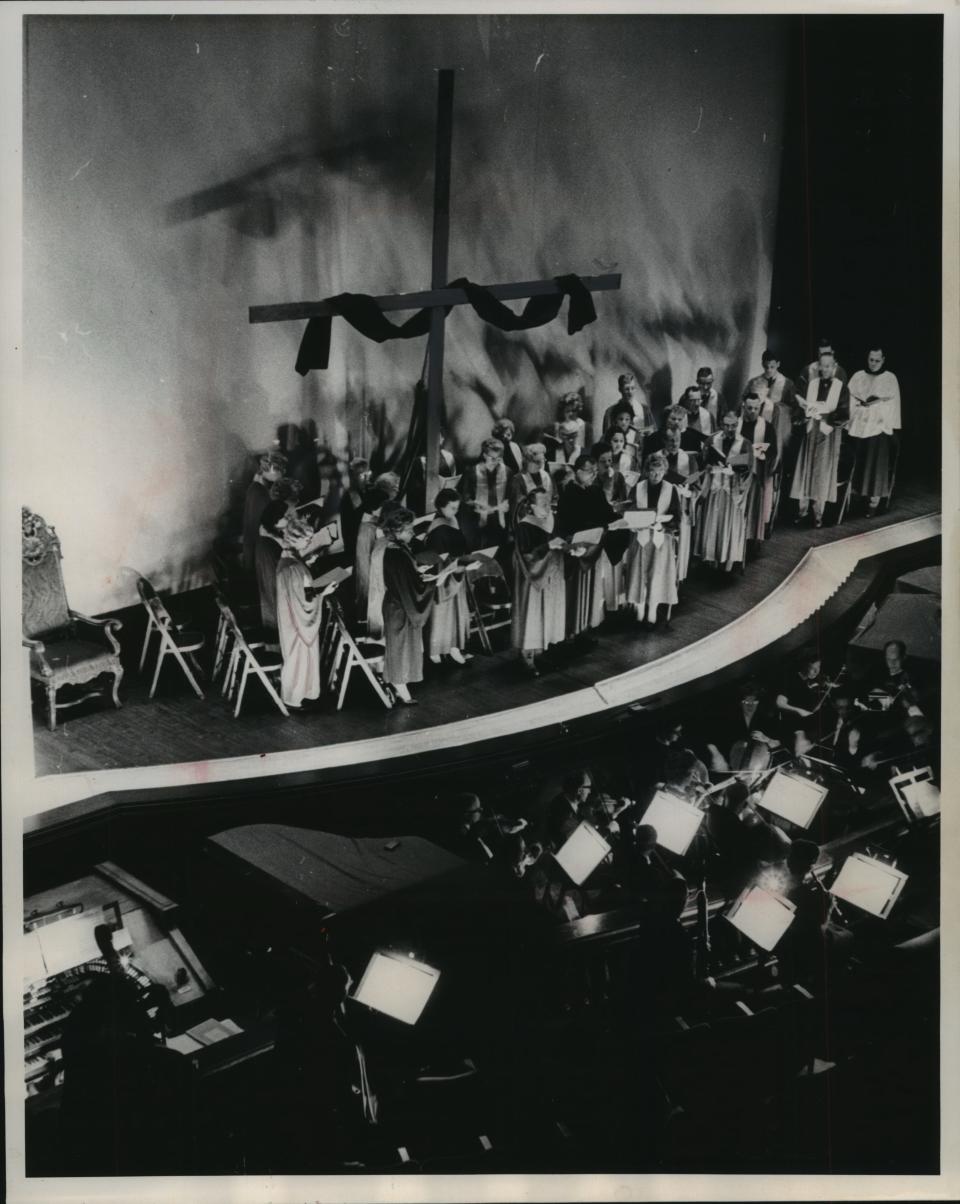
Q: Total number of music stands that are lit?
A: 7